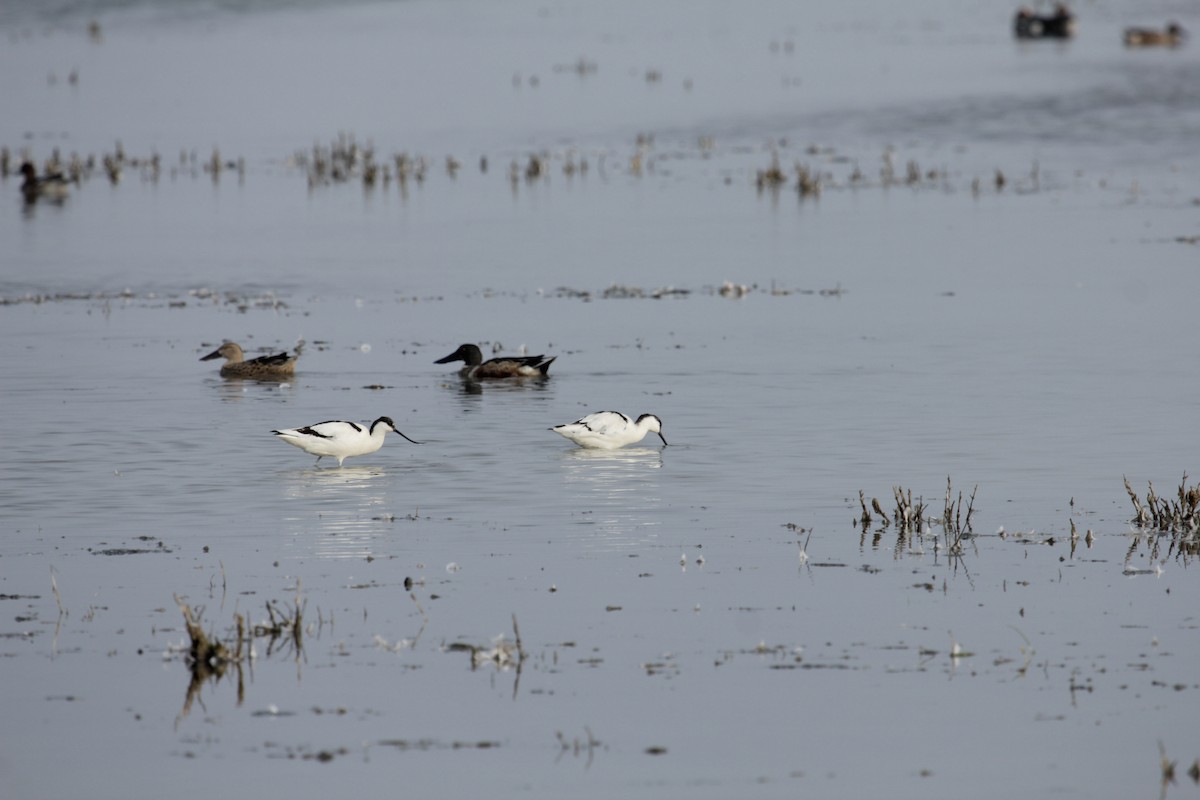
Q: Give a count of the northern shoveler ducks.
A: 2